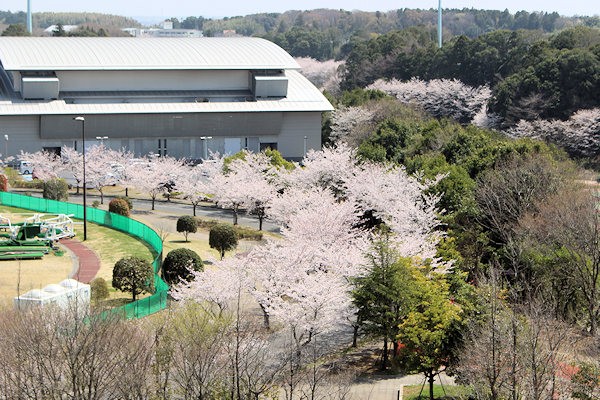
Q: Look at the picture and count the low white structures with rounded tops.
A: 3